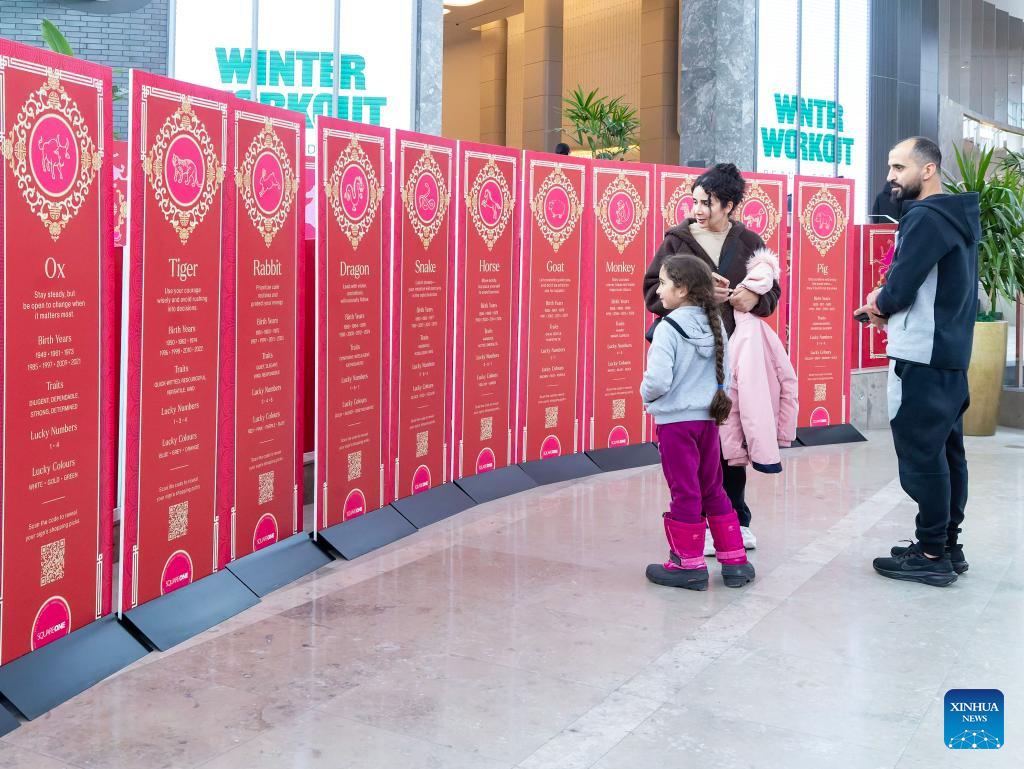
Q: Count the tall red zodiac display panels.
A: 11